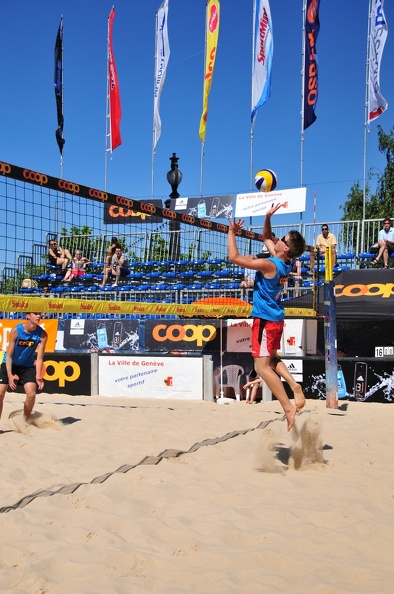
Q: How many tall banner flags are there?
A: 7